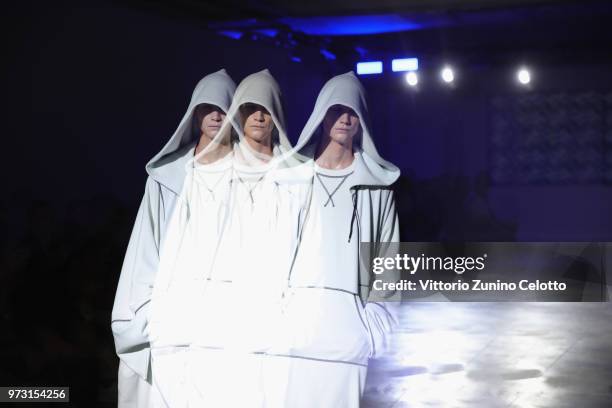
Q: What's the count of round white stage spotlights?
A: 3